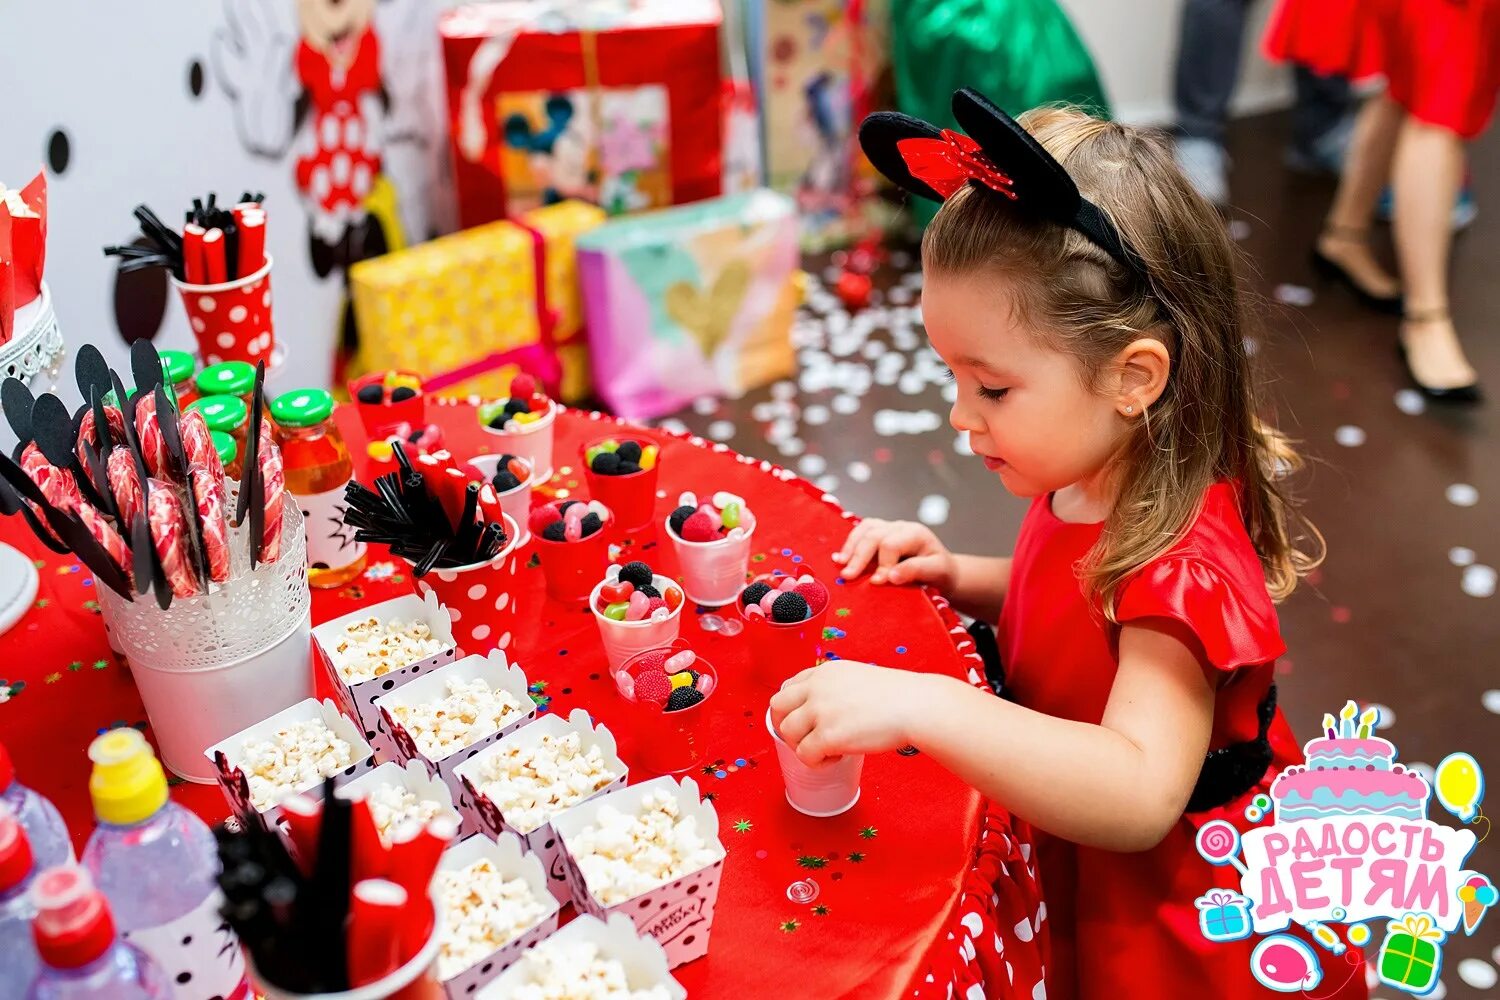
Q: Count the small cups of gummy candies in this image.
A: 11